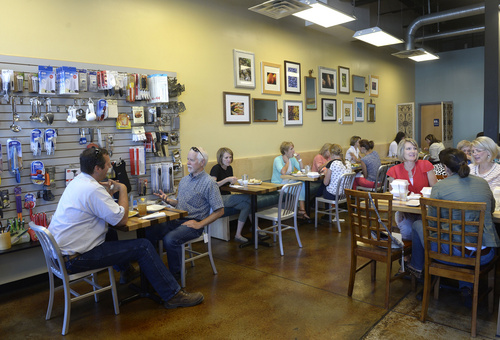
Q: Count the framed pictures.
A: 11